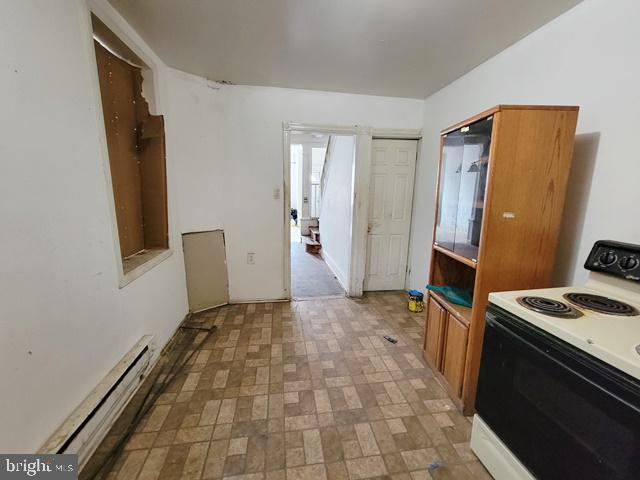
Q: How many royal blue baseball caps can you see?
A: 0